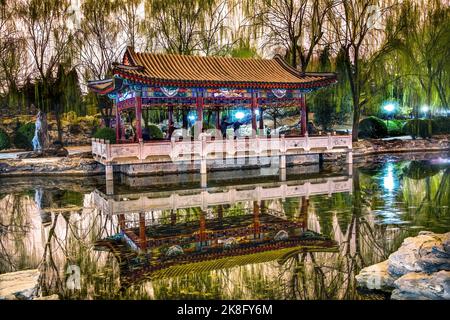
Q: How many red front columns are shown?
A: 4